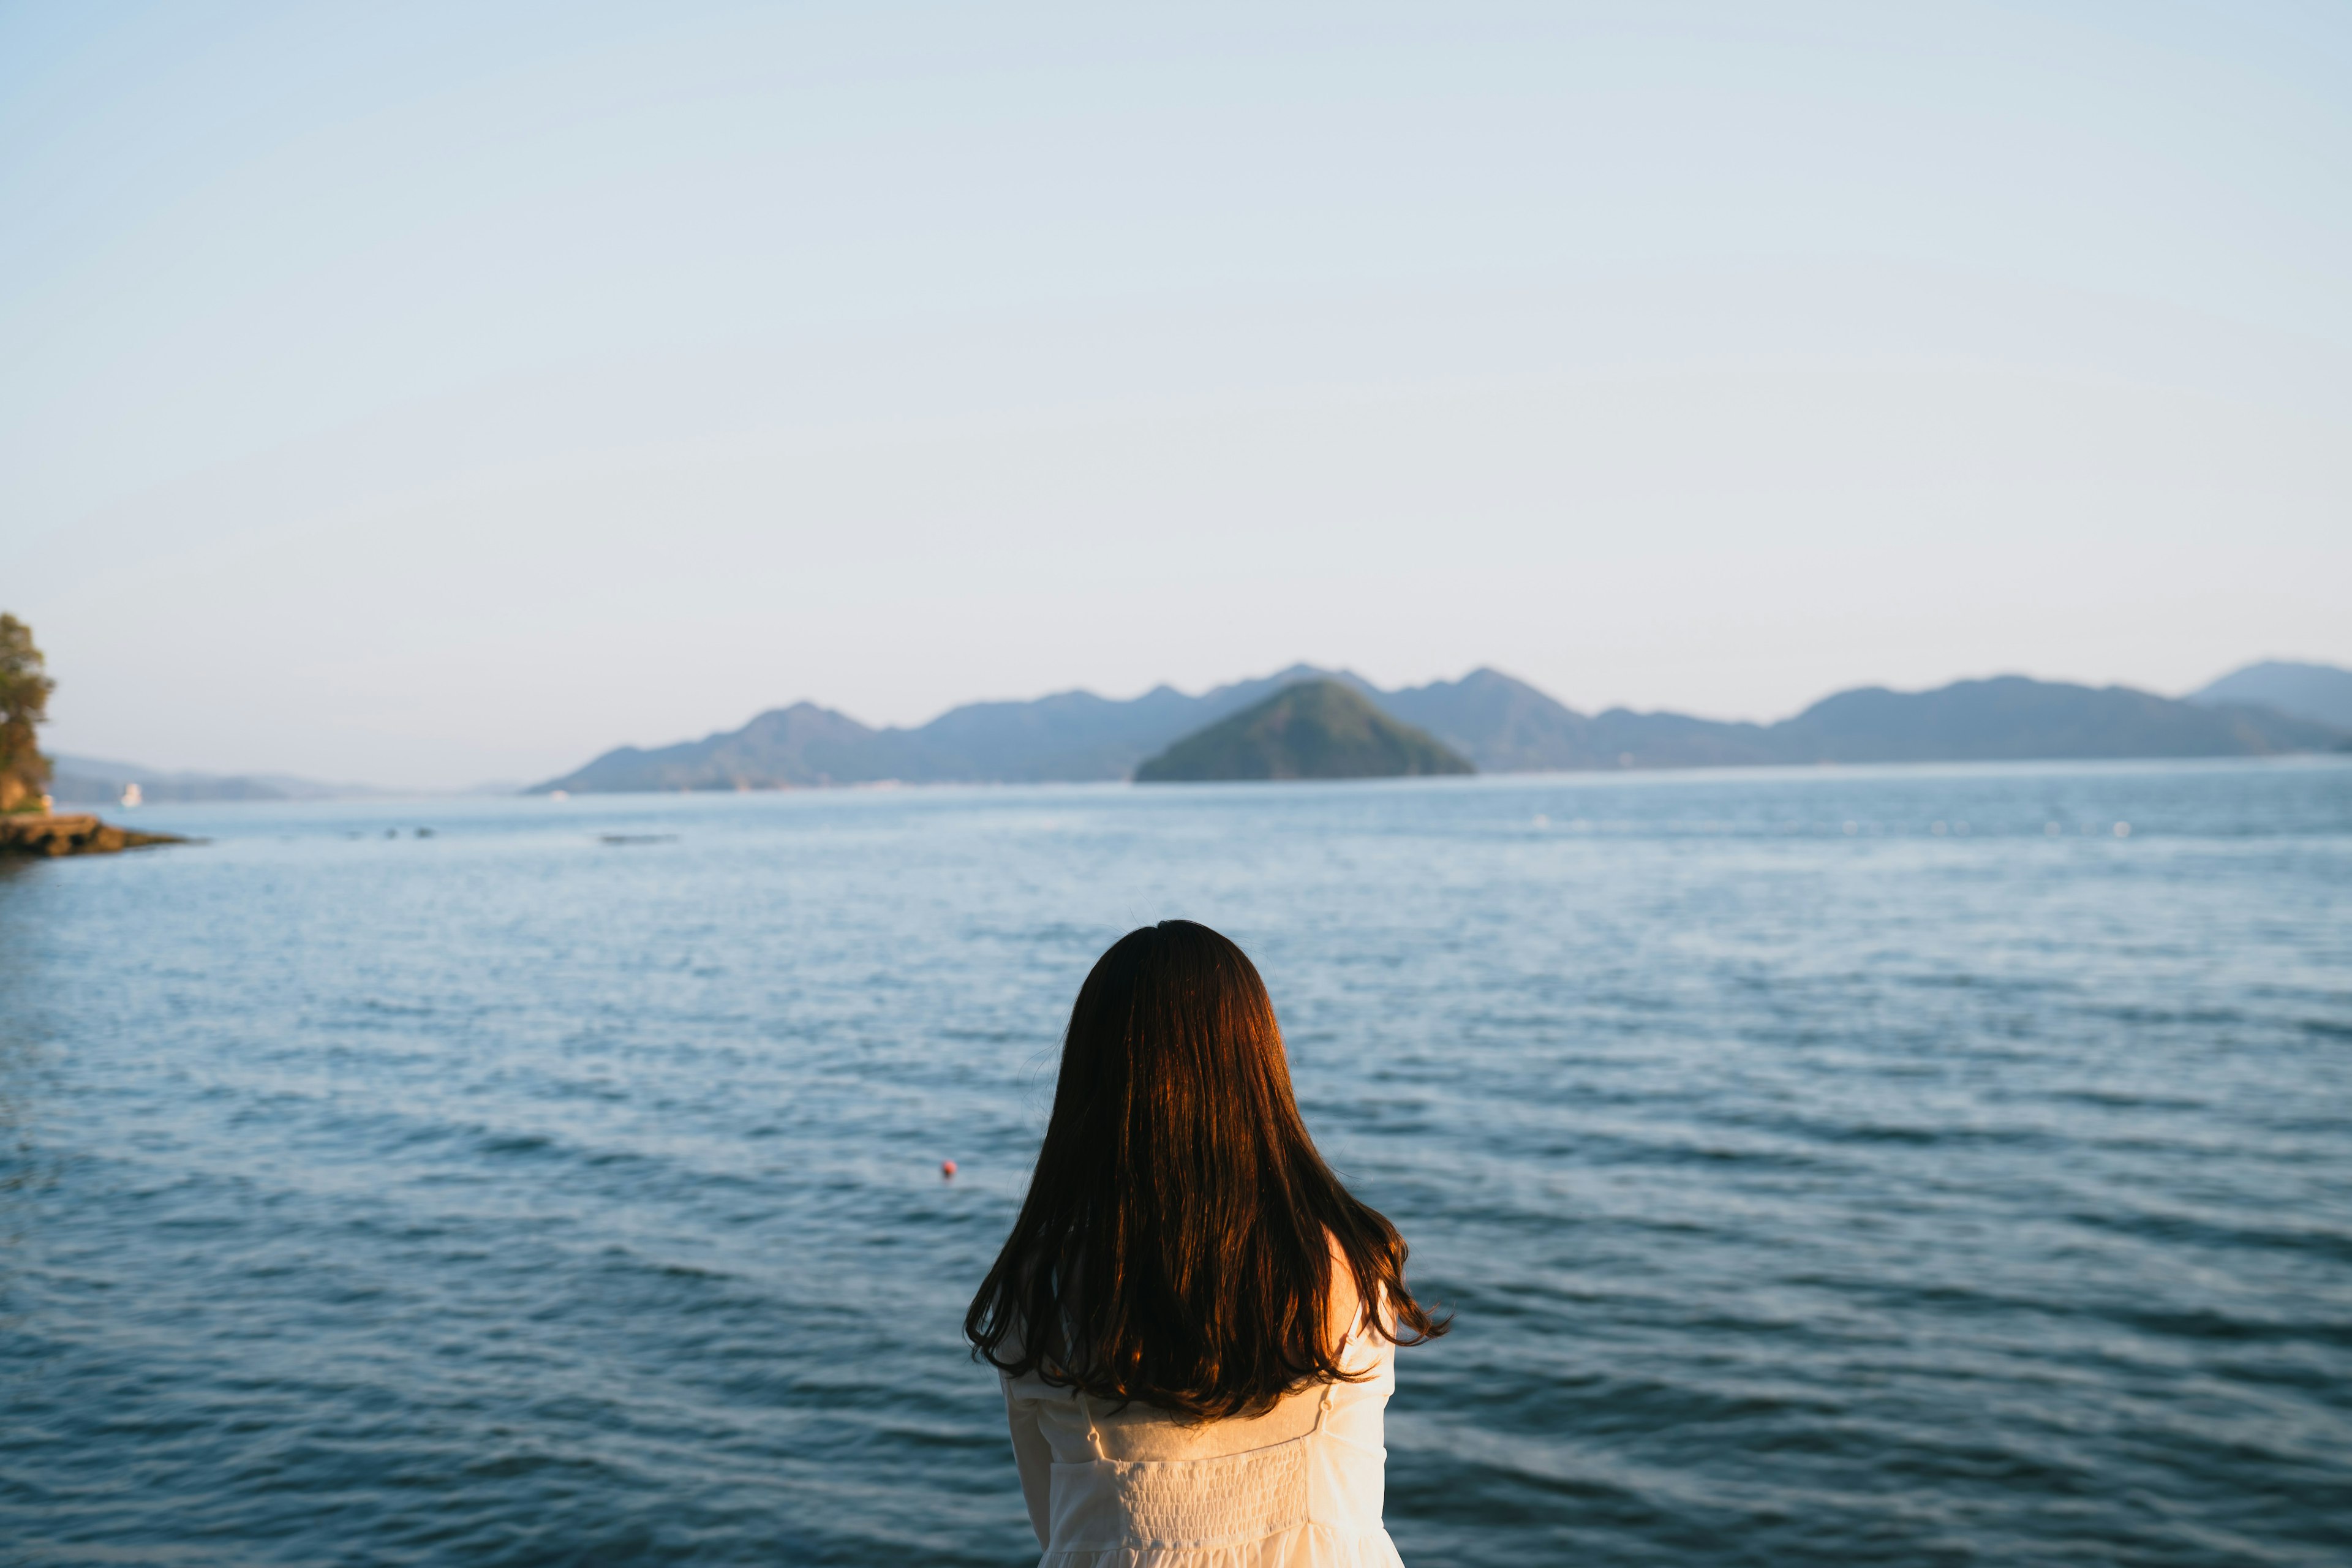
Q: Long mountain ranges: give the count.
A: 1